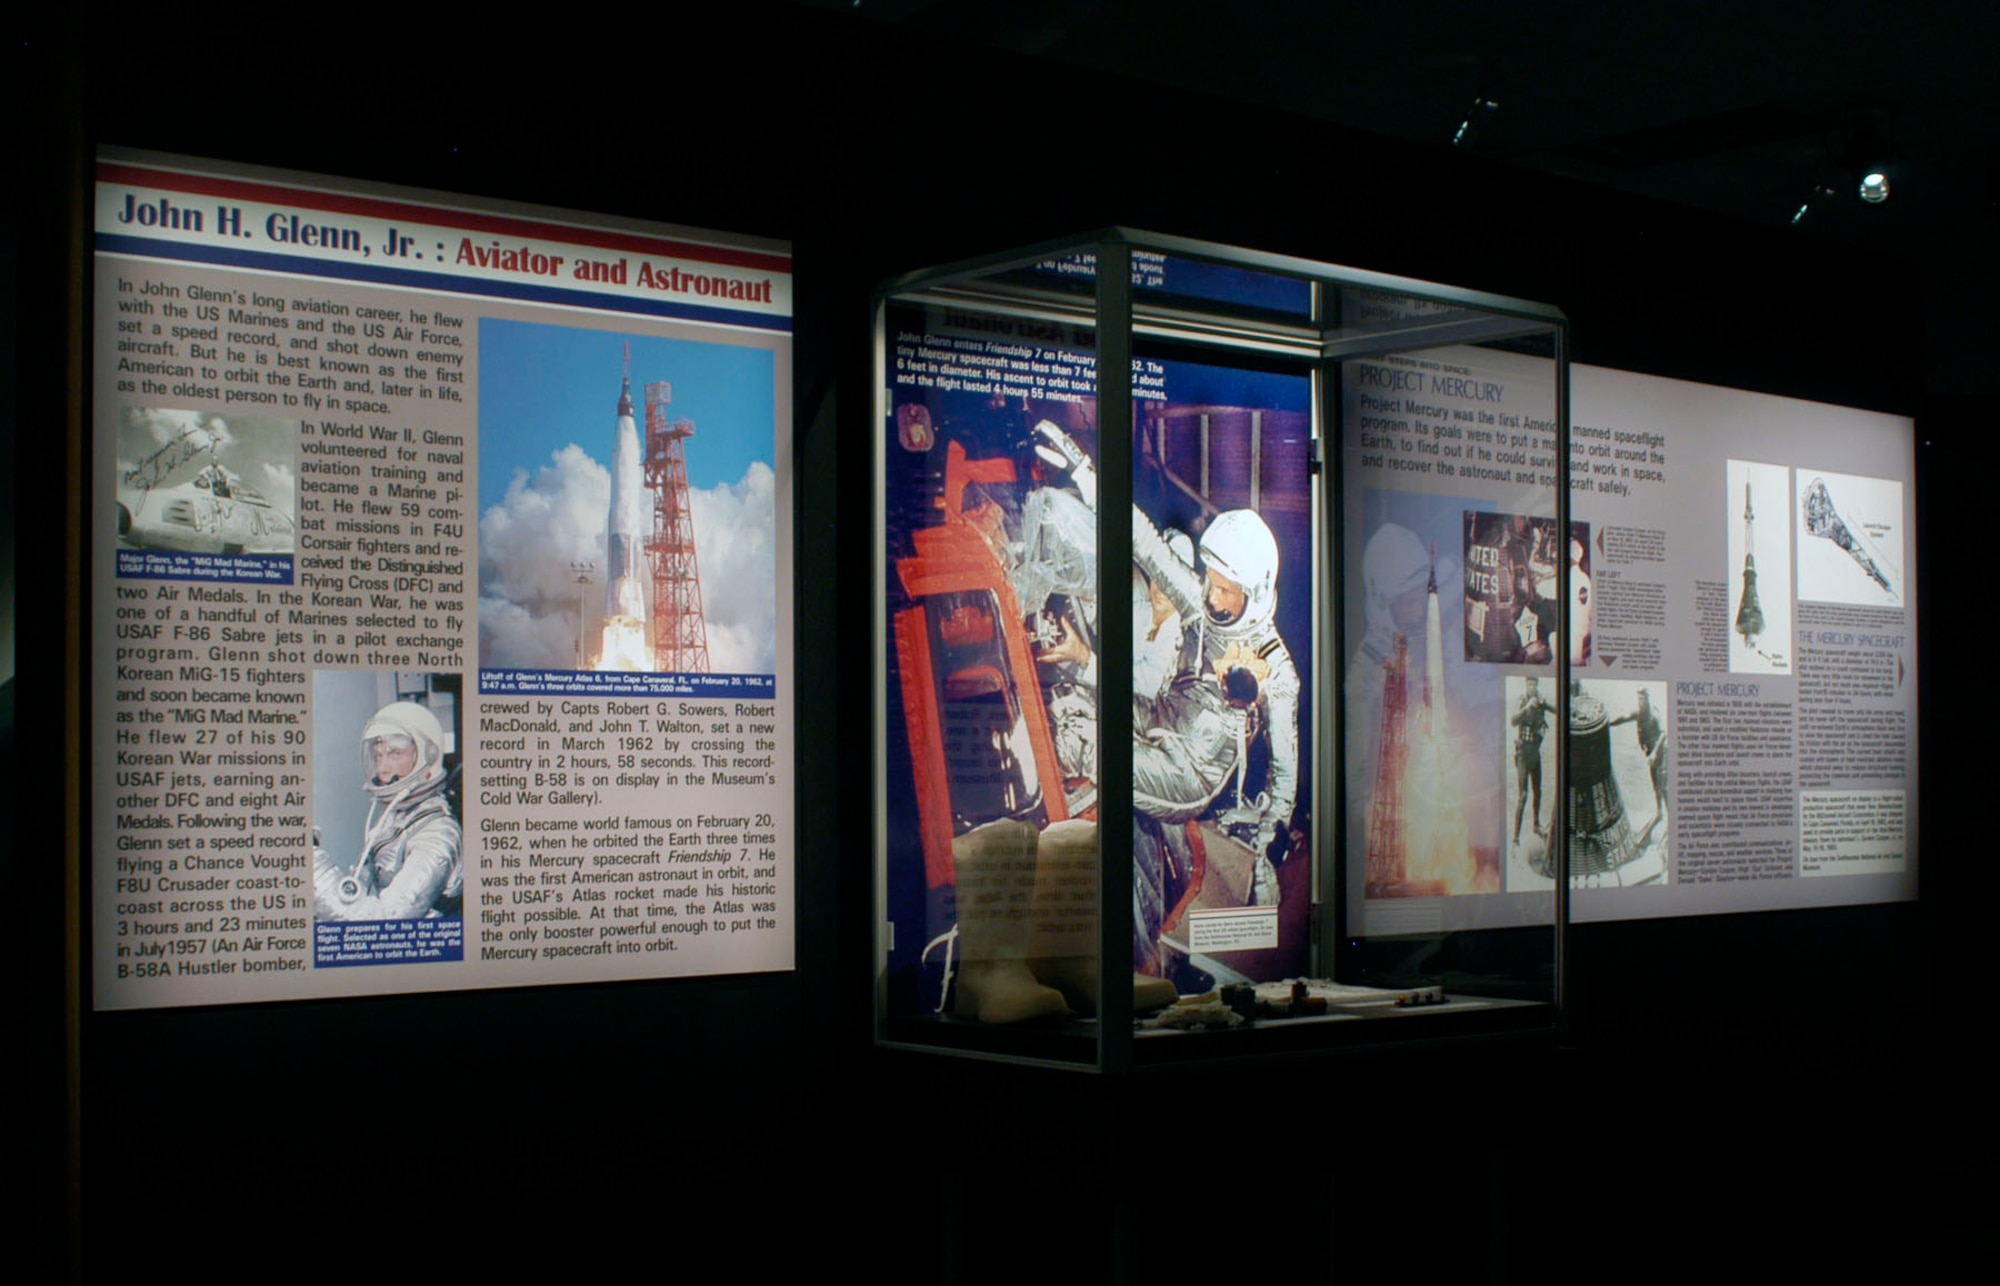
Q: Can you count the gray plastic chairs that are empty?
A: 0